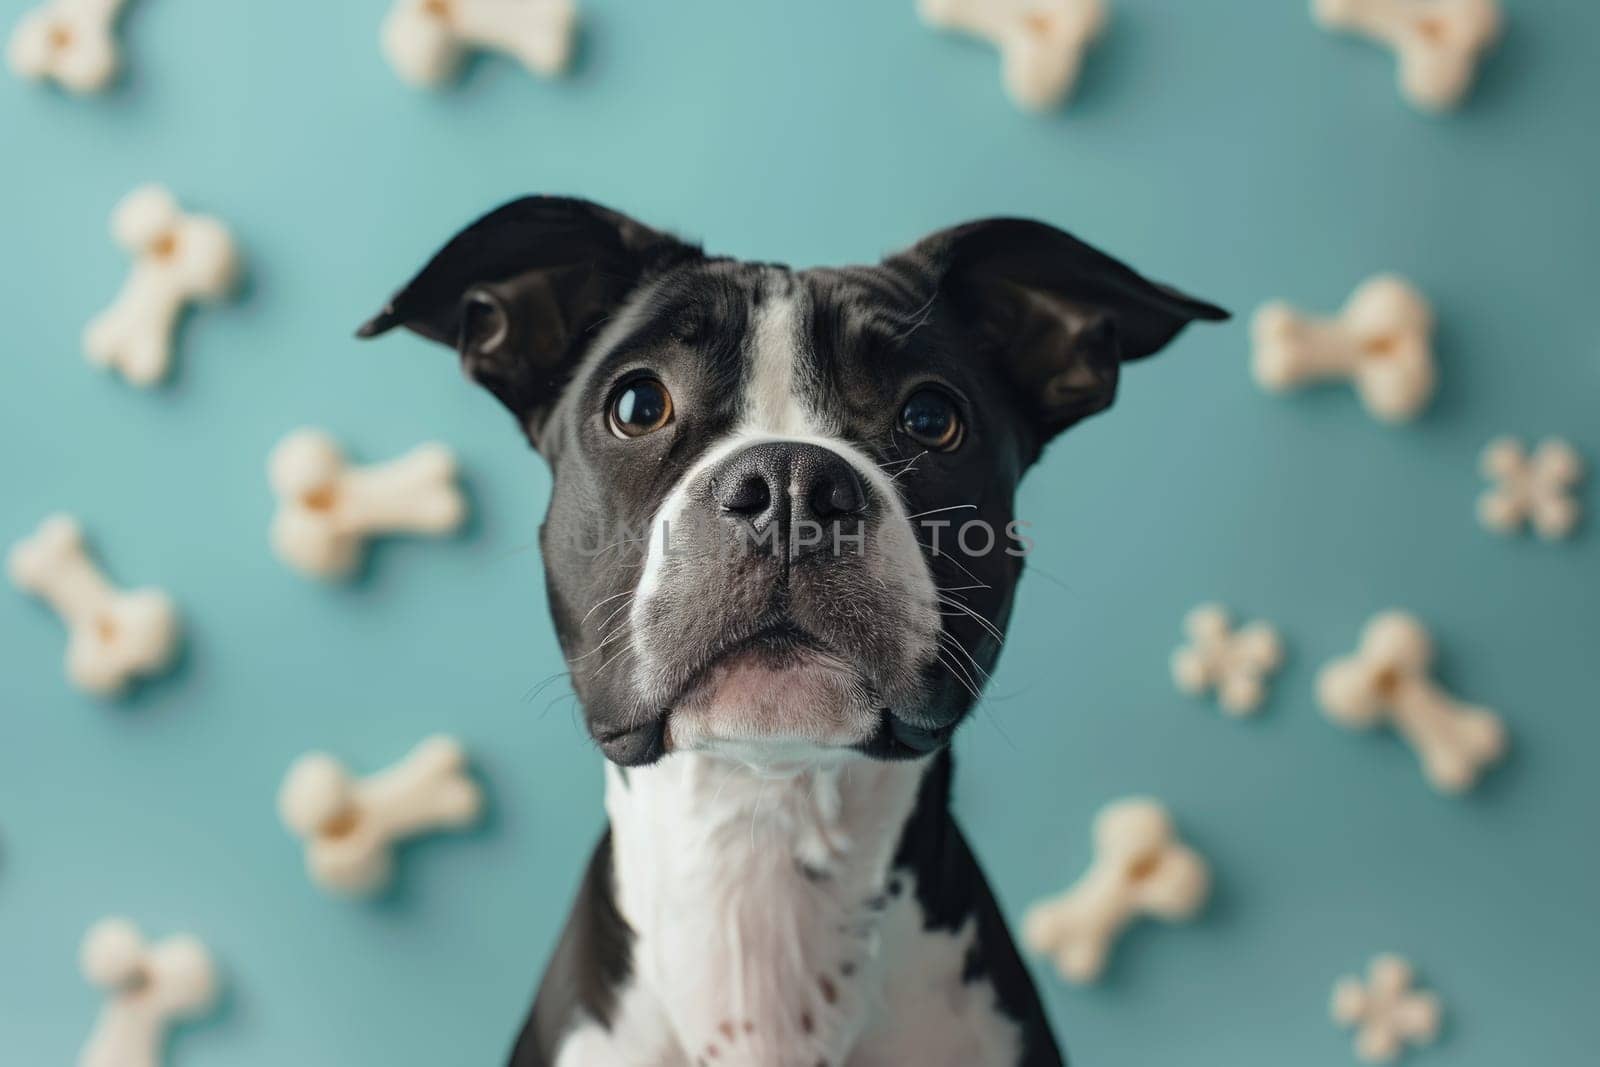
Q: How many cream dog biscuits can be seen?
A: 15